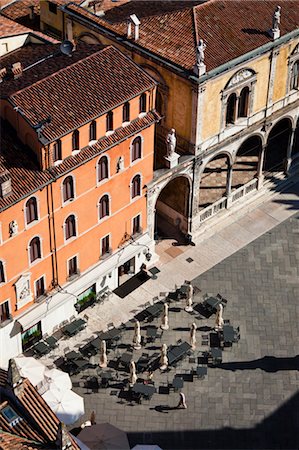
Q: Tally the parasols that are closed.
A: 8